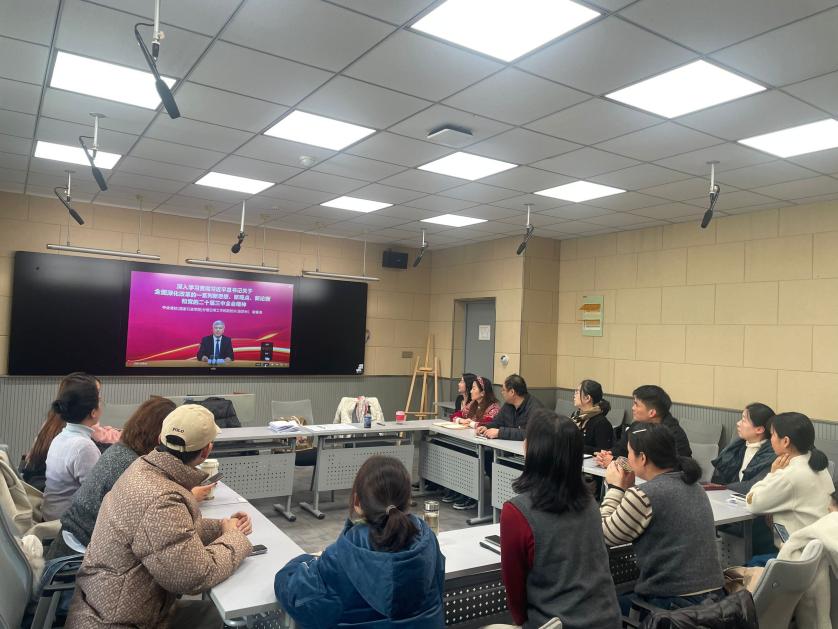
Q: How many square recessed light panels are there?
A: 11